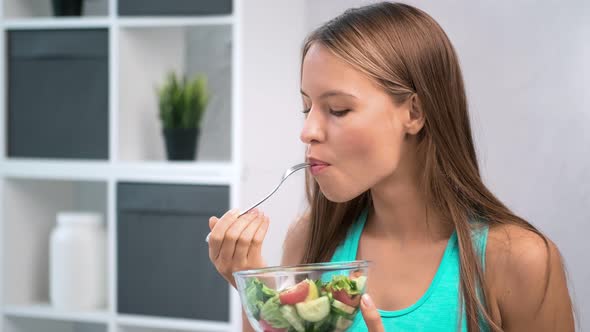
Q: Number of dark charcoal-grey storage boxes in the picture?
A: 3